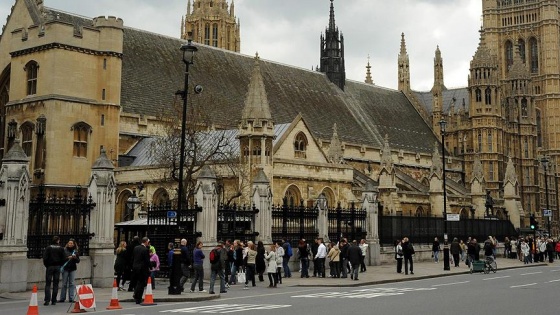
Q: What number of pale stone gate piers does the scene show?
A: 6